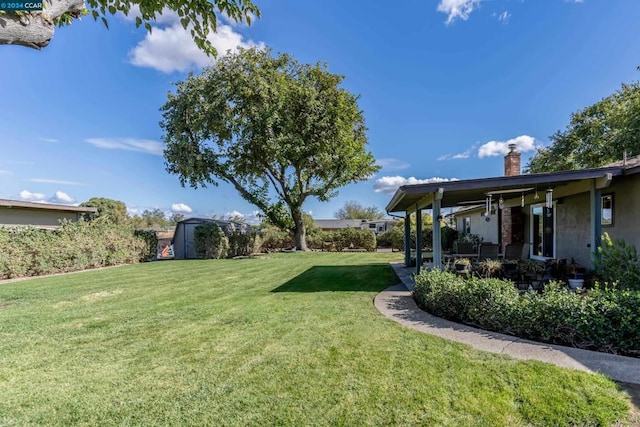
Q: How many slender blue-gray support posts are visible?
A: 4